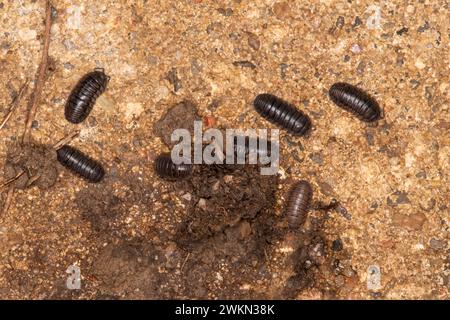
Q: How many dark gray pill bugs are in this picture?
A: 6